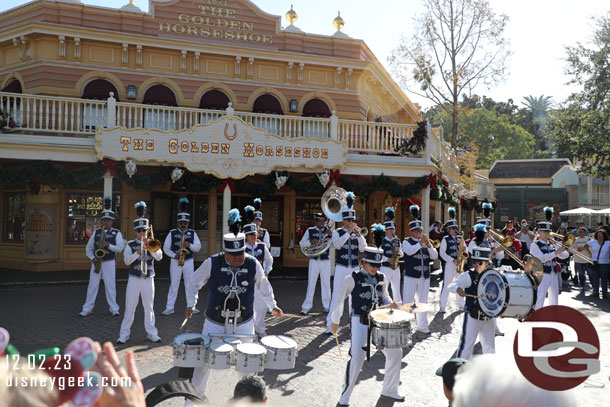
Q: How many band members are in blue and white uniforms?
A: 15